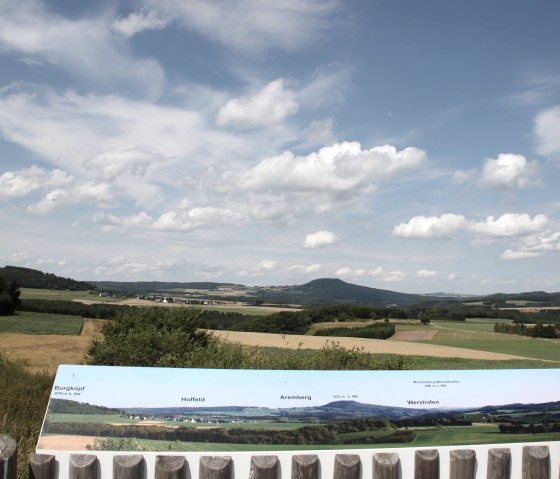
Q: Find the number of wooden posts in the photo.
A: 14